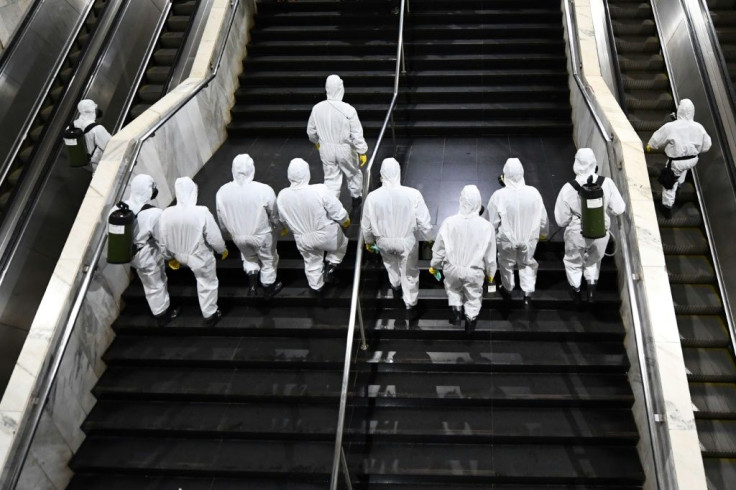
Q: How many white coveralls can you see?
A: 11